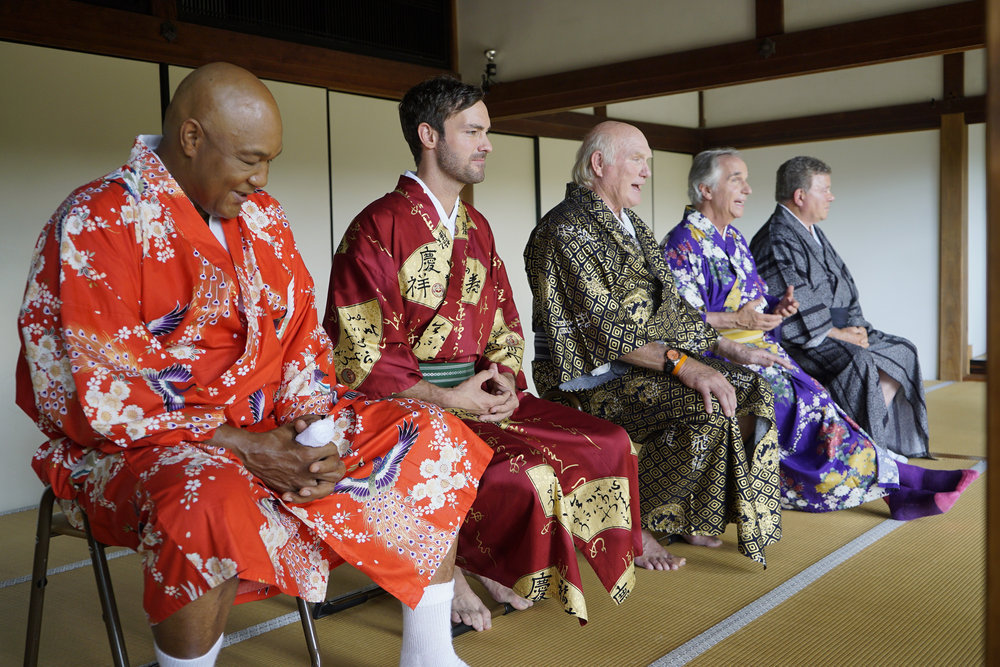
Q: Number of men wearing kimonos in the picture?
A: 5